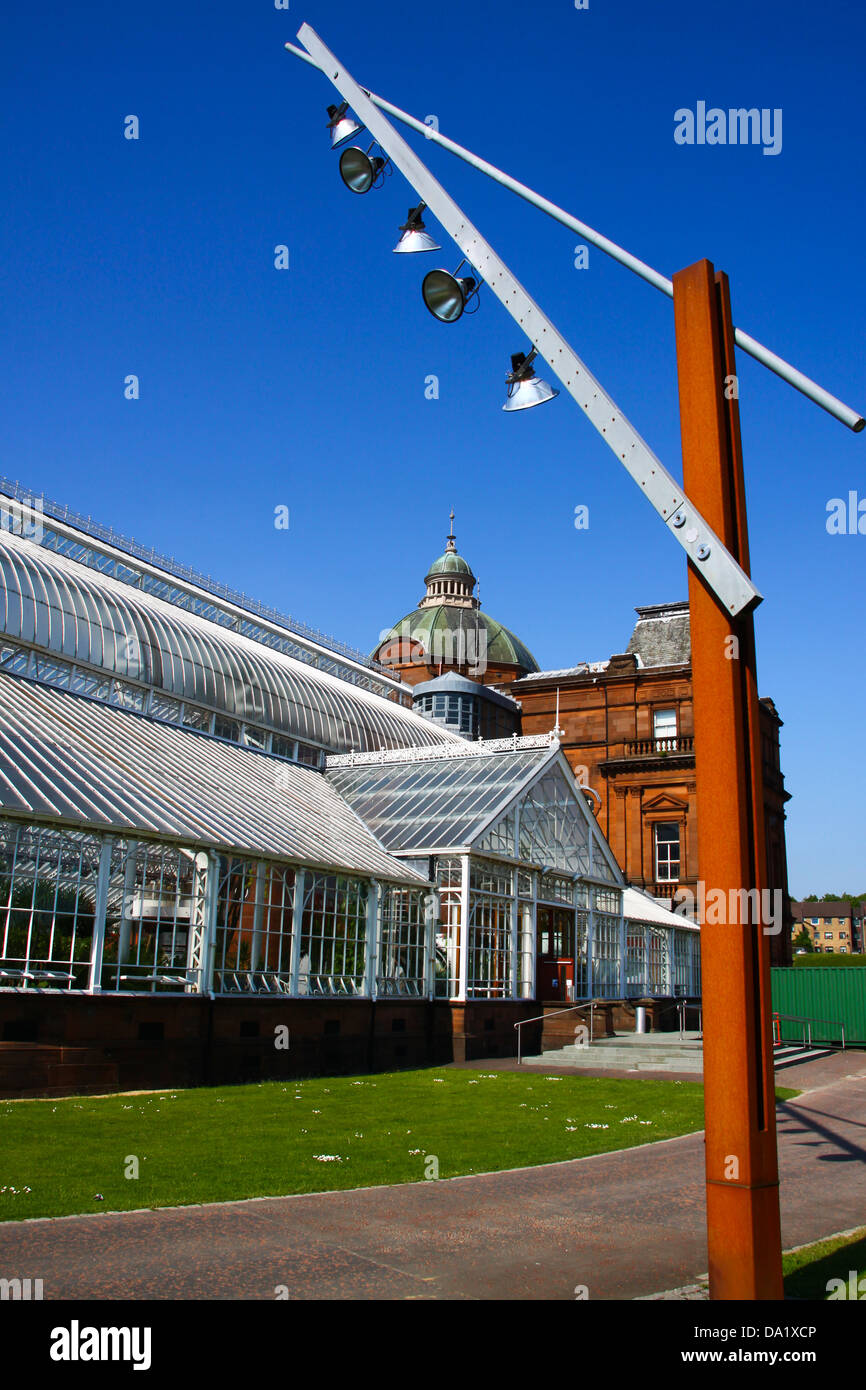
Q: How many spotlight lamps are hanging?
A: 5